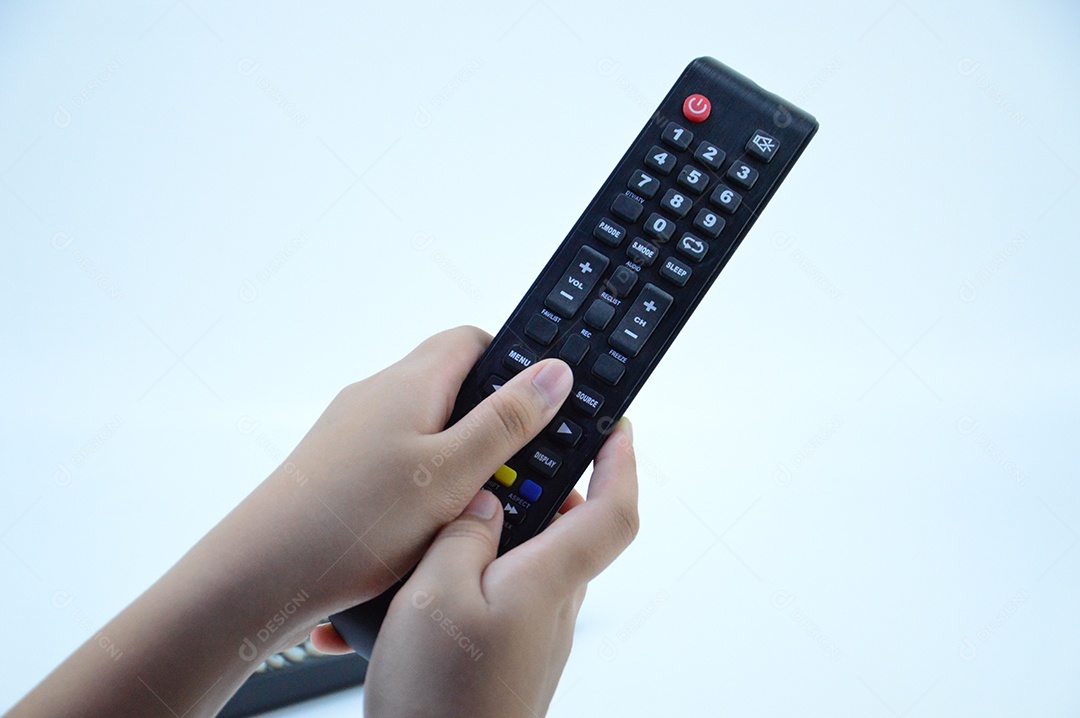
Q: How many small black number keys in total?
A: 10